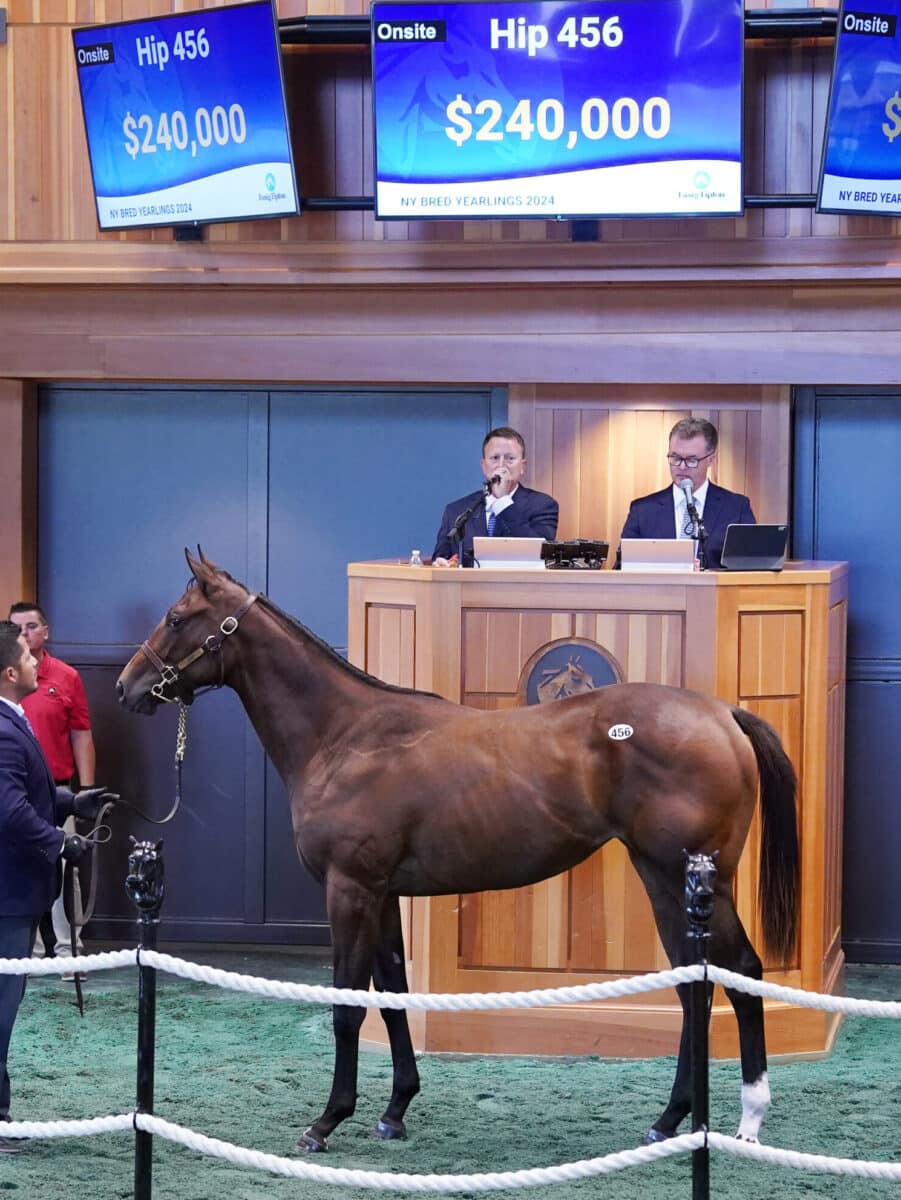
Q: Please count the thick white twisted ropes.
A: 2